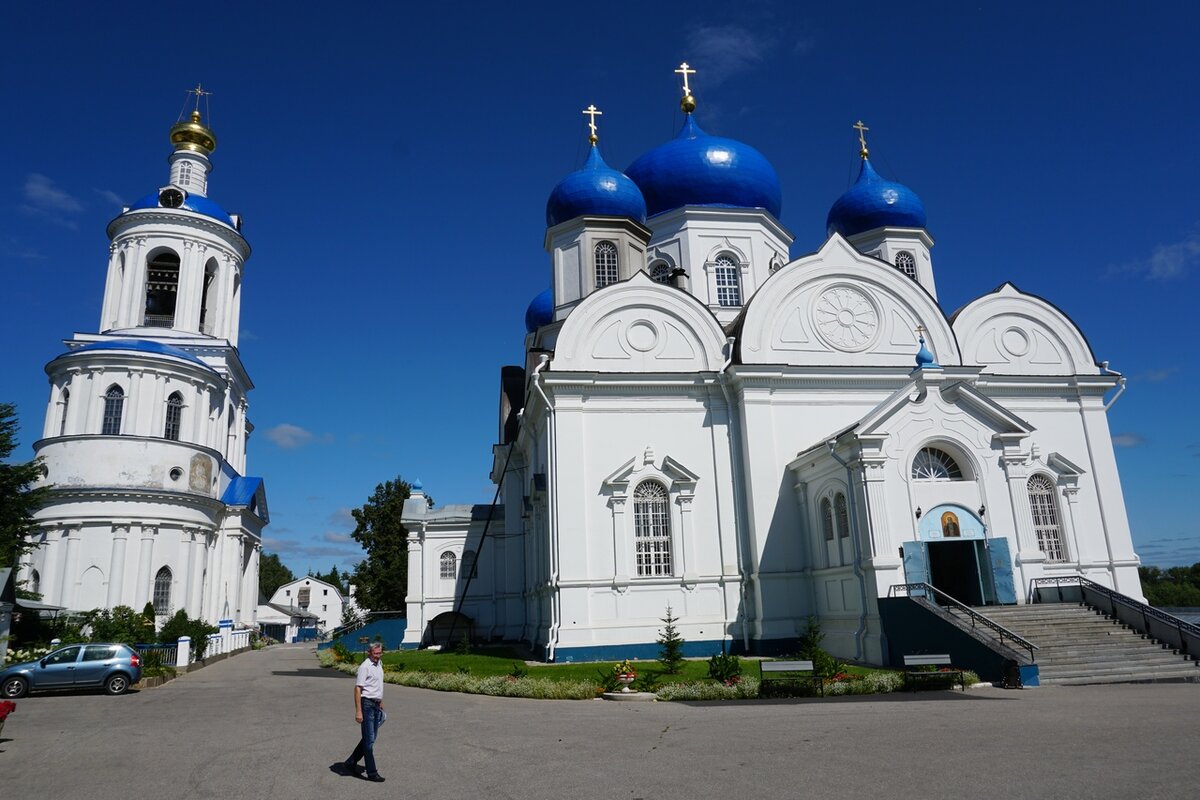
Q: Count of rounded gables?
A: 3